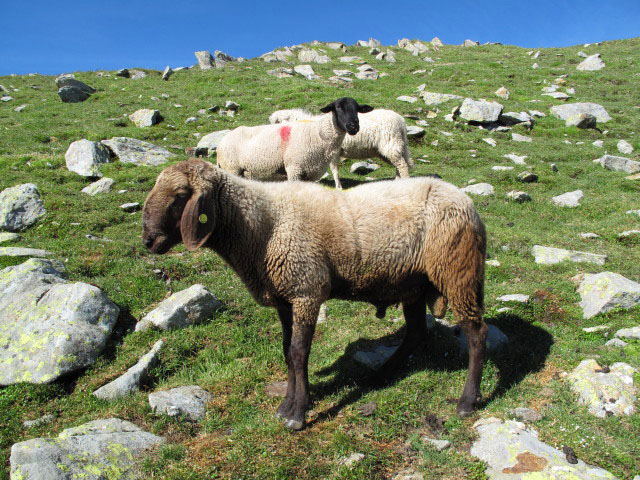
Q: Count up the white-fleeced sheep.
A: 2